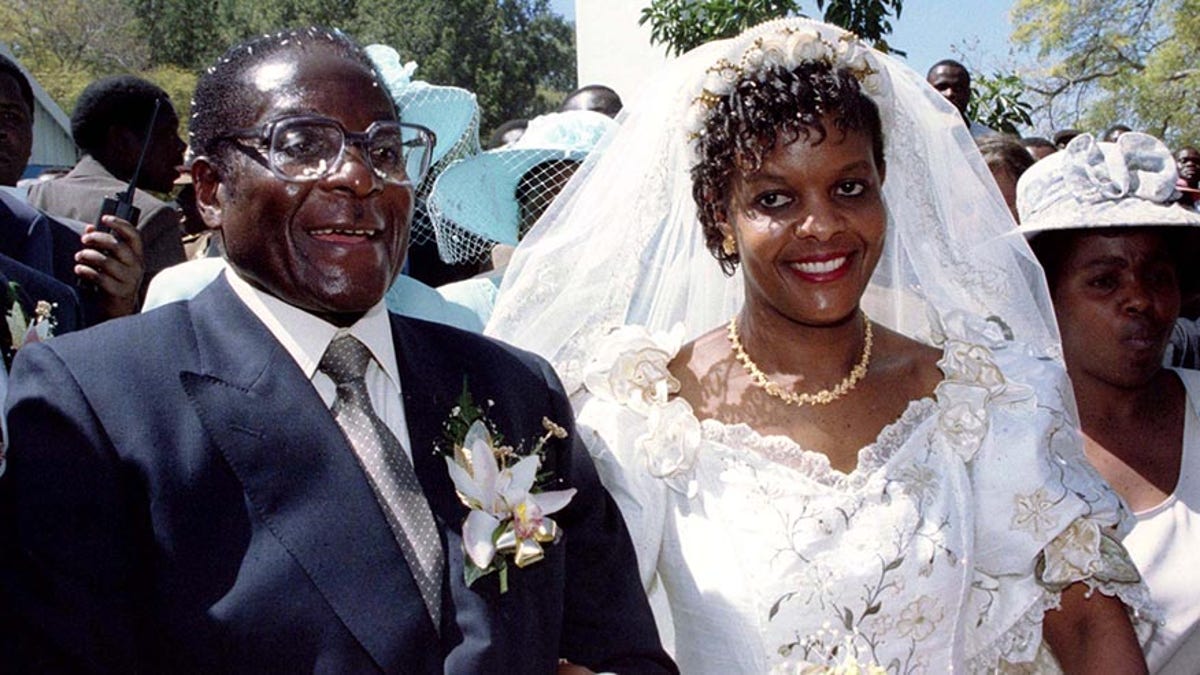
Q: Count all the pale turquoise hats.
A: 2